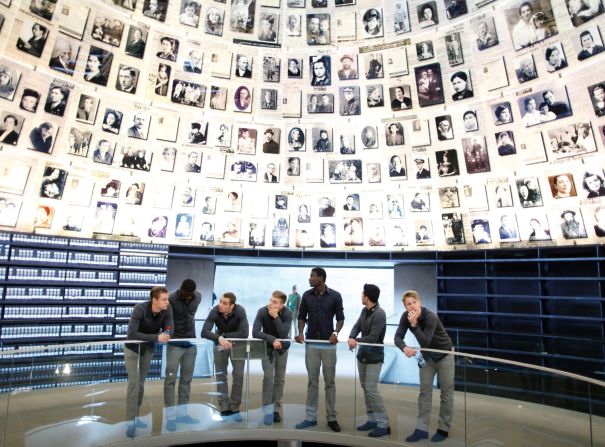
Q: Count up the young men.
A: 7